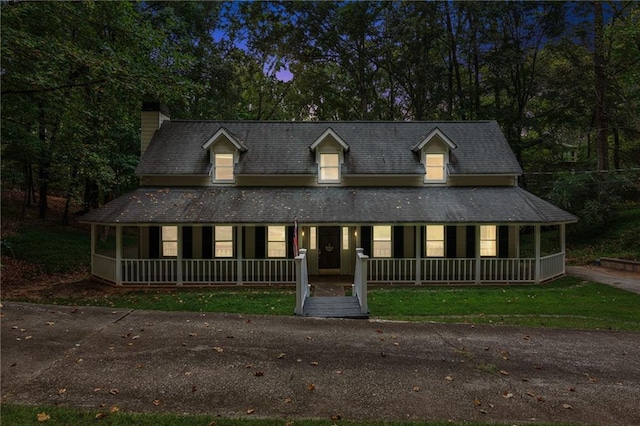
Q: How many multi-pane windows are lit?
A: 9